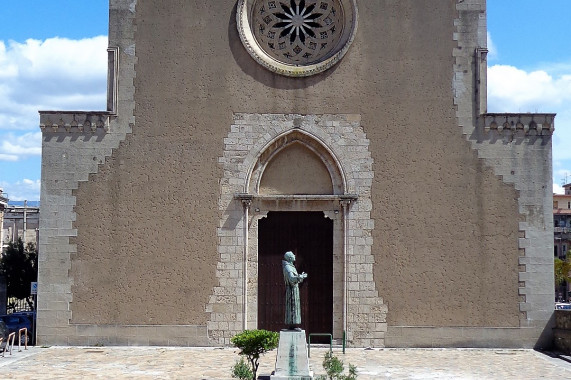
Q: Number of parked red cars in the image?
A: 0